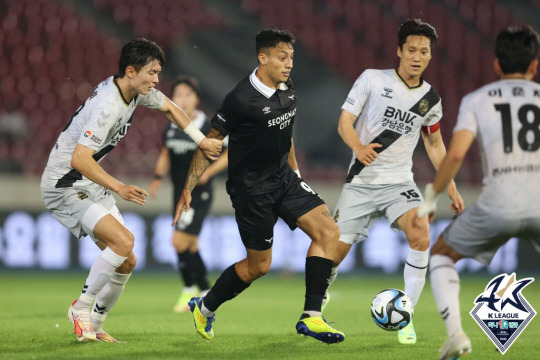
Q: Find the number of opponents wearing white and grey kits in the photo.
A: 3